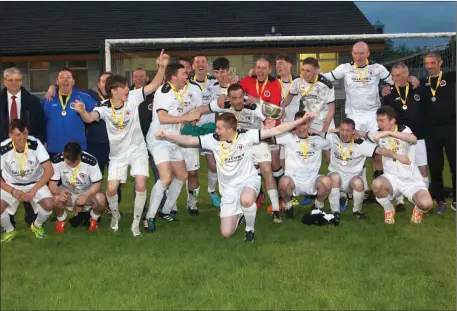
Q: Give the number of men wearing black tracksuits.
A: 2